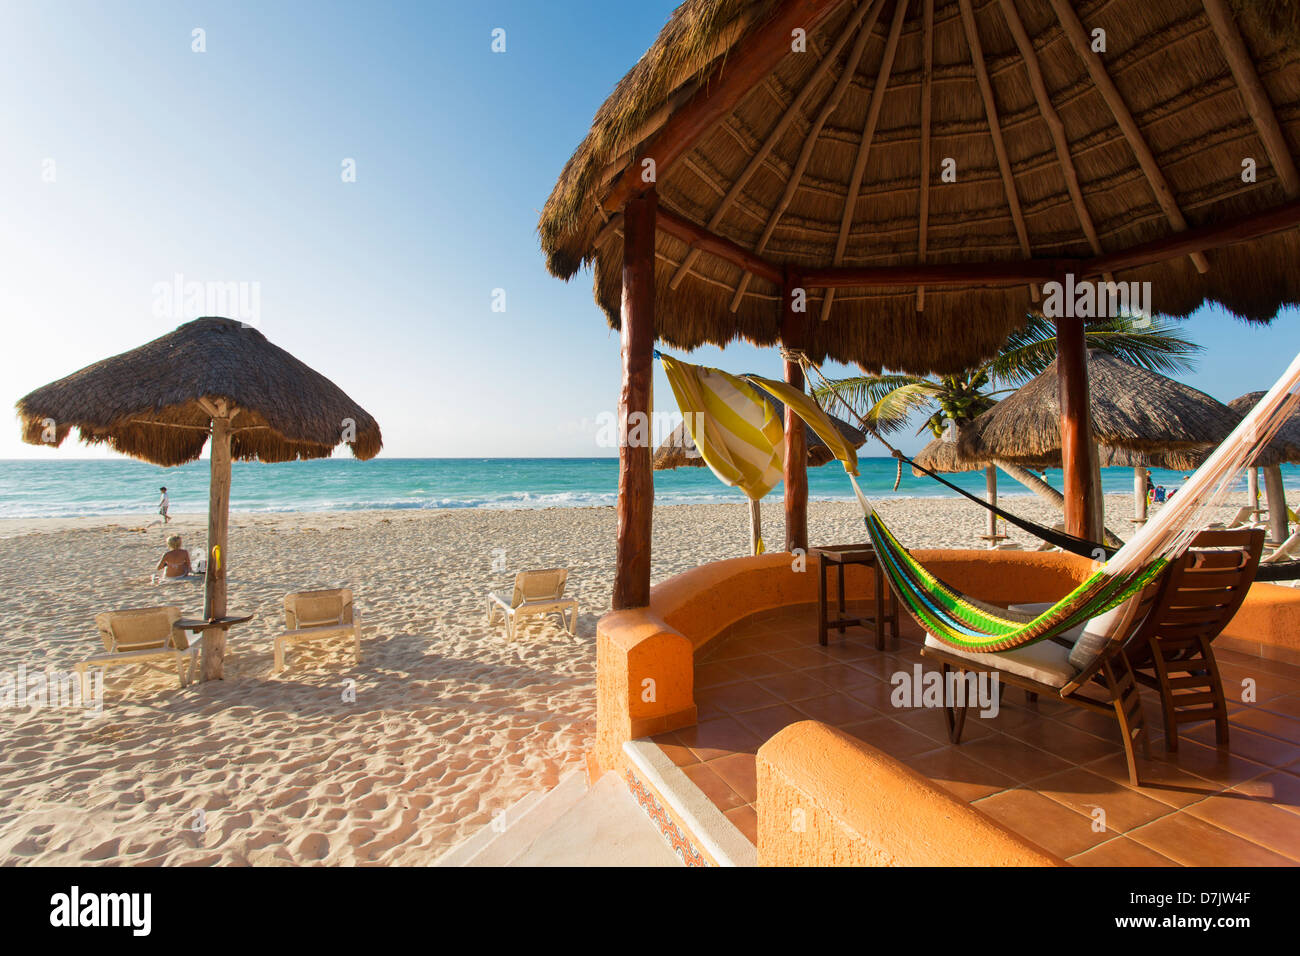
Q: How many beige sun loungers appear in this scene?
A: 3